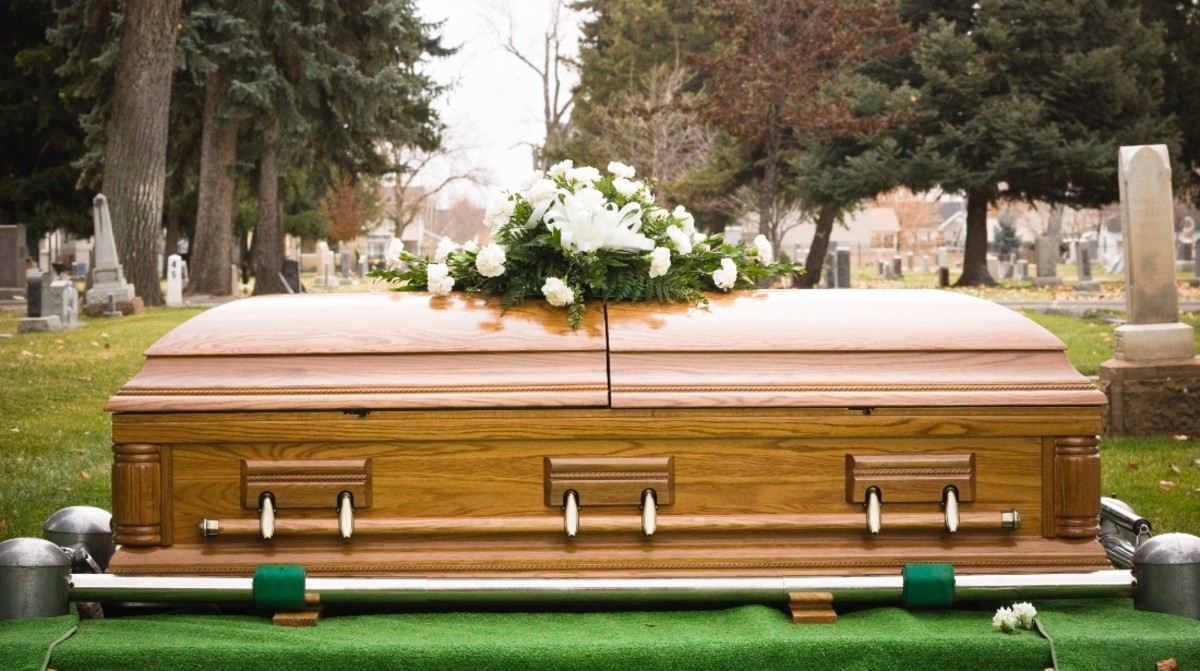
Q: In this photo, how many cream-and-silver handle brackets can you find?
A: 6